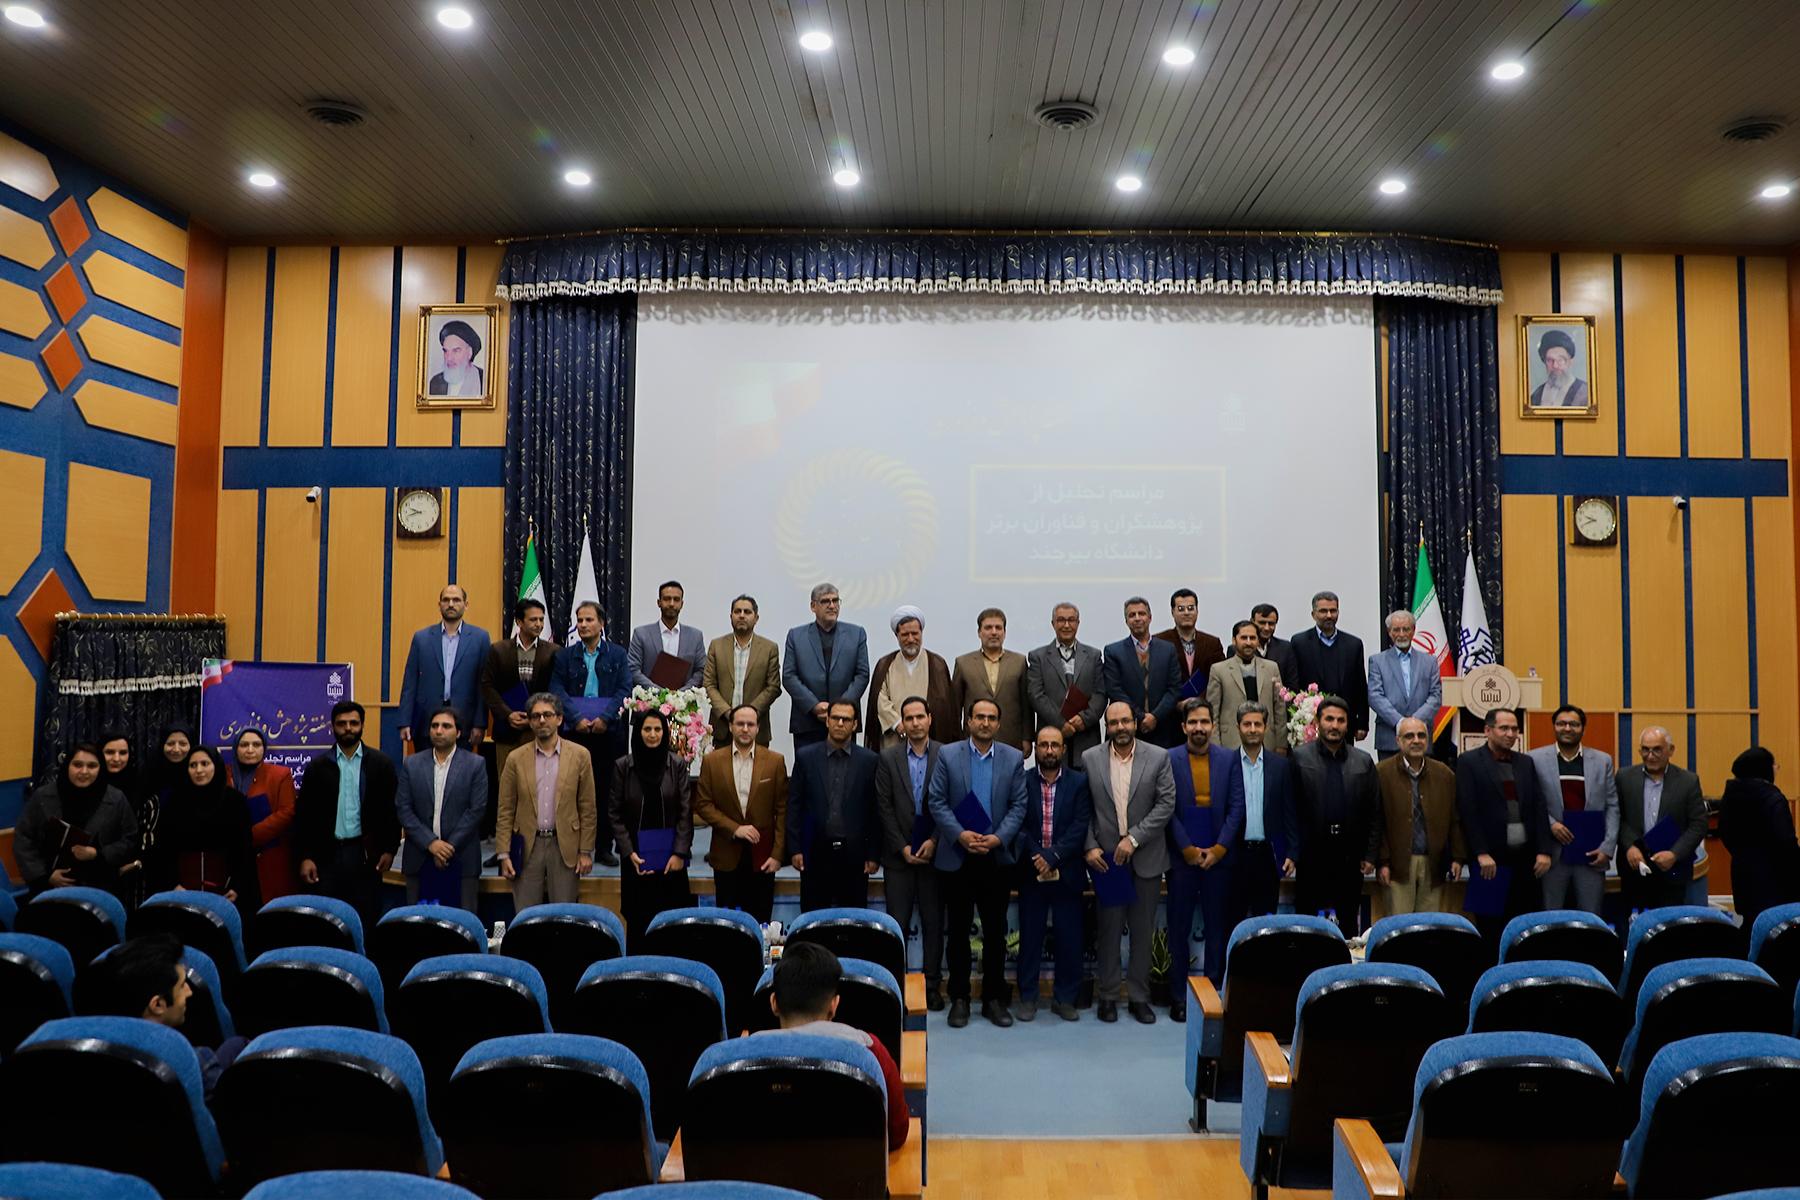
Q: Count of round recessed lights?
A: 11